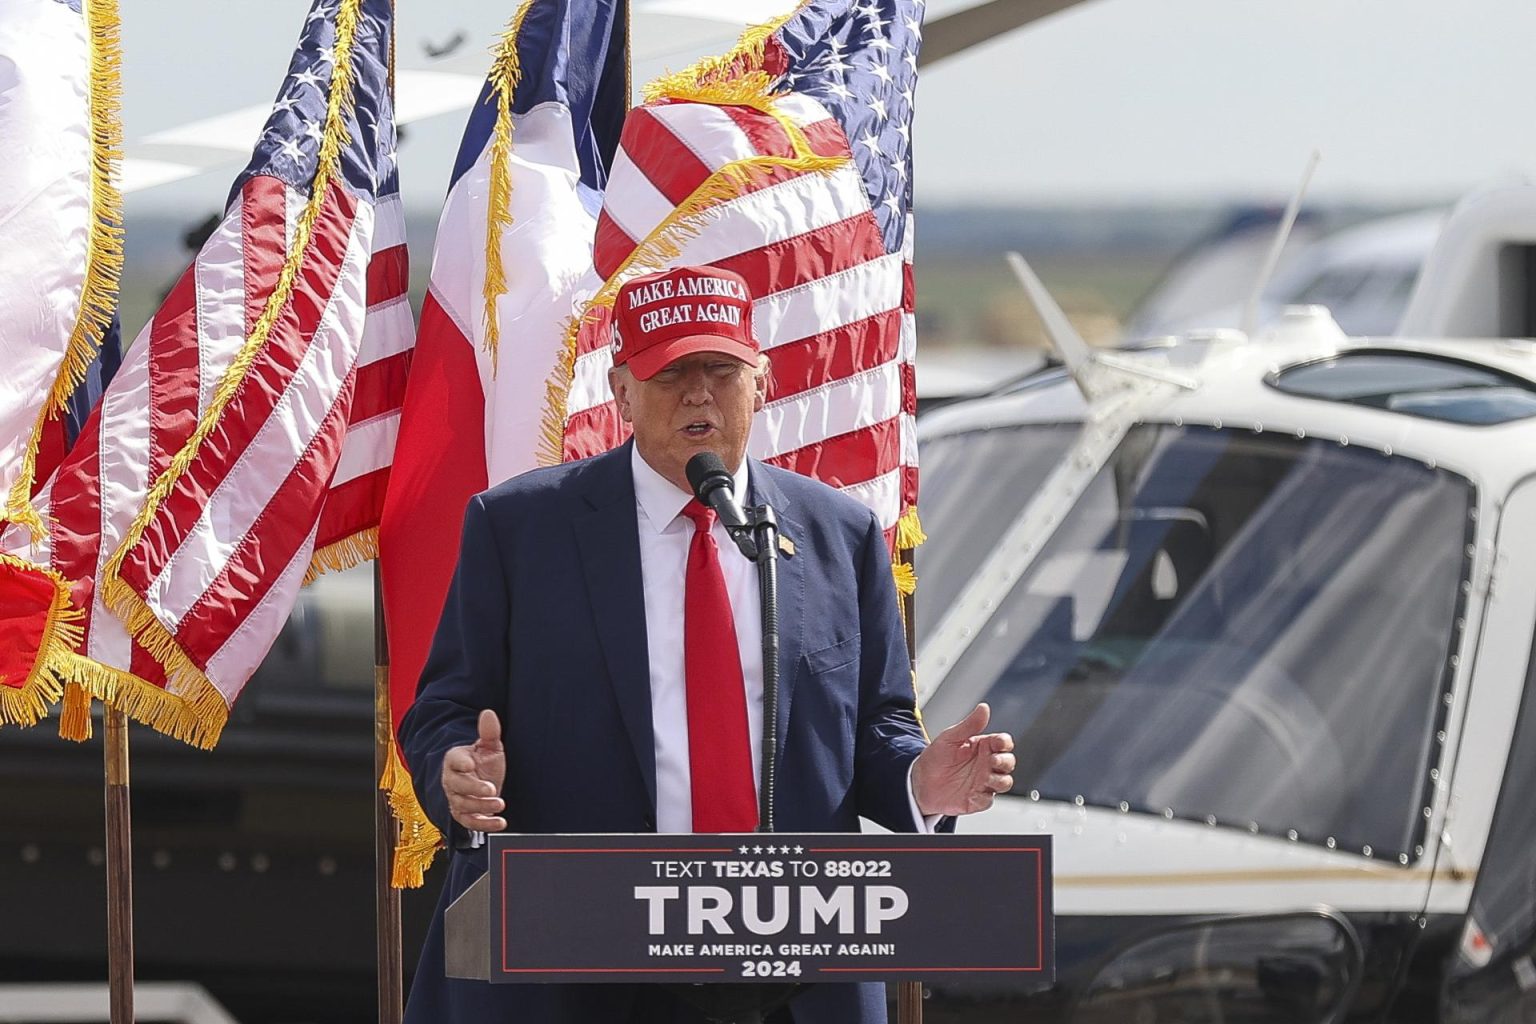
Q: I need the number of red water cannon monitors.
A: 0